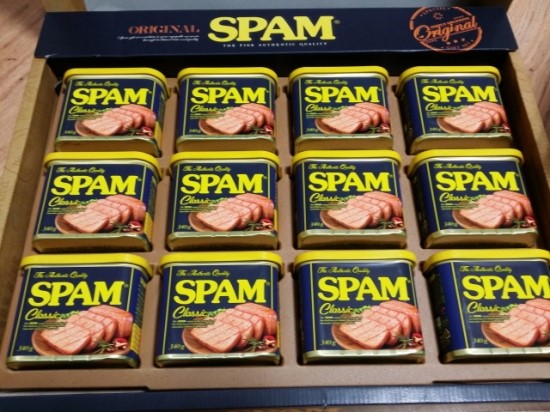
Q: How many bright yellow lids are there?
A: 12